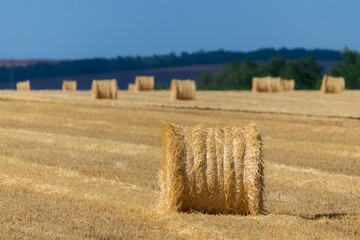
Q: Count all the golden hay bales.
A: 11